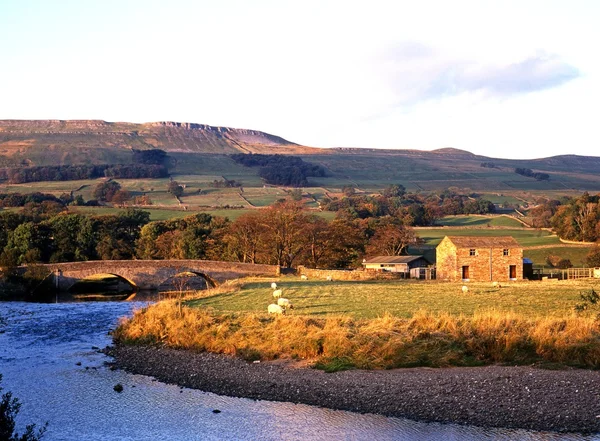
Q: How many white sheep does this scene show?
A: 8